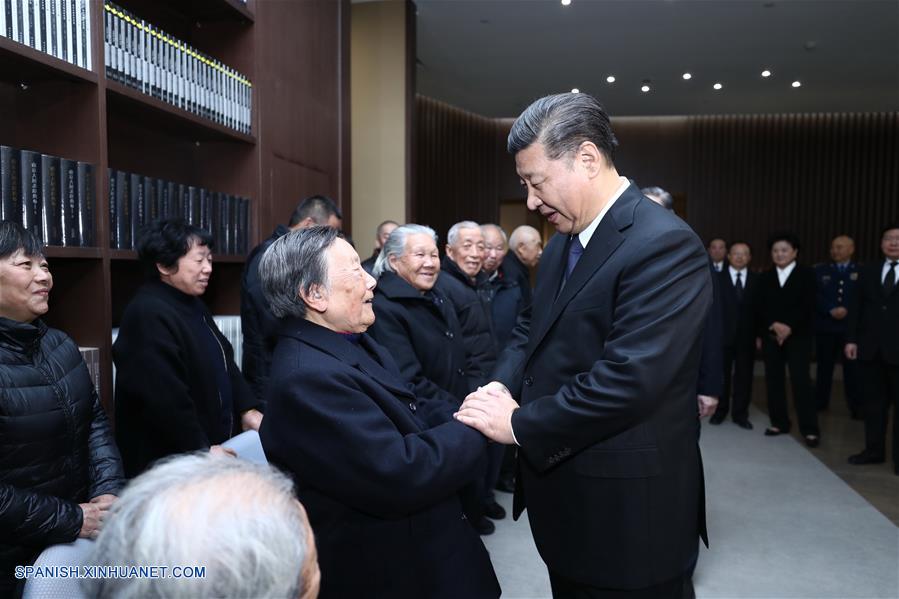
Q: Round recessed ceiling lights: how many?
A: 8